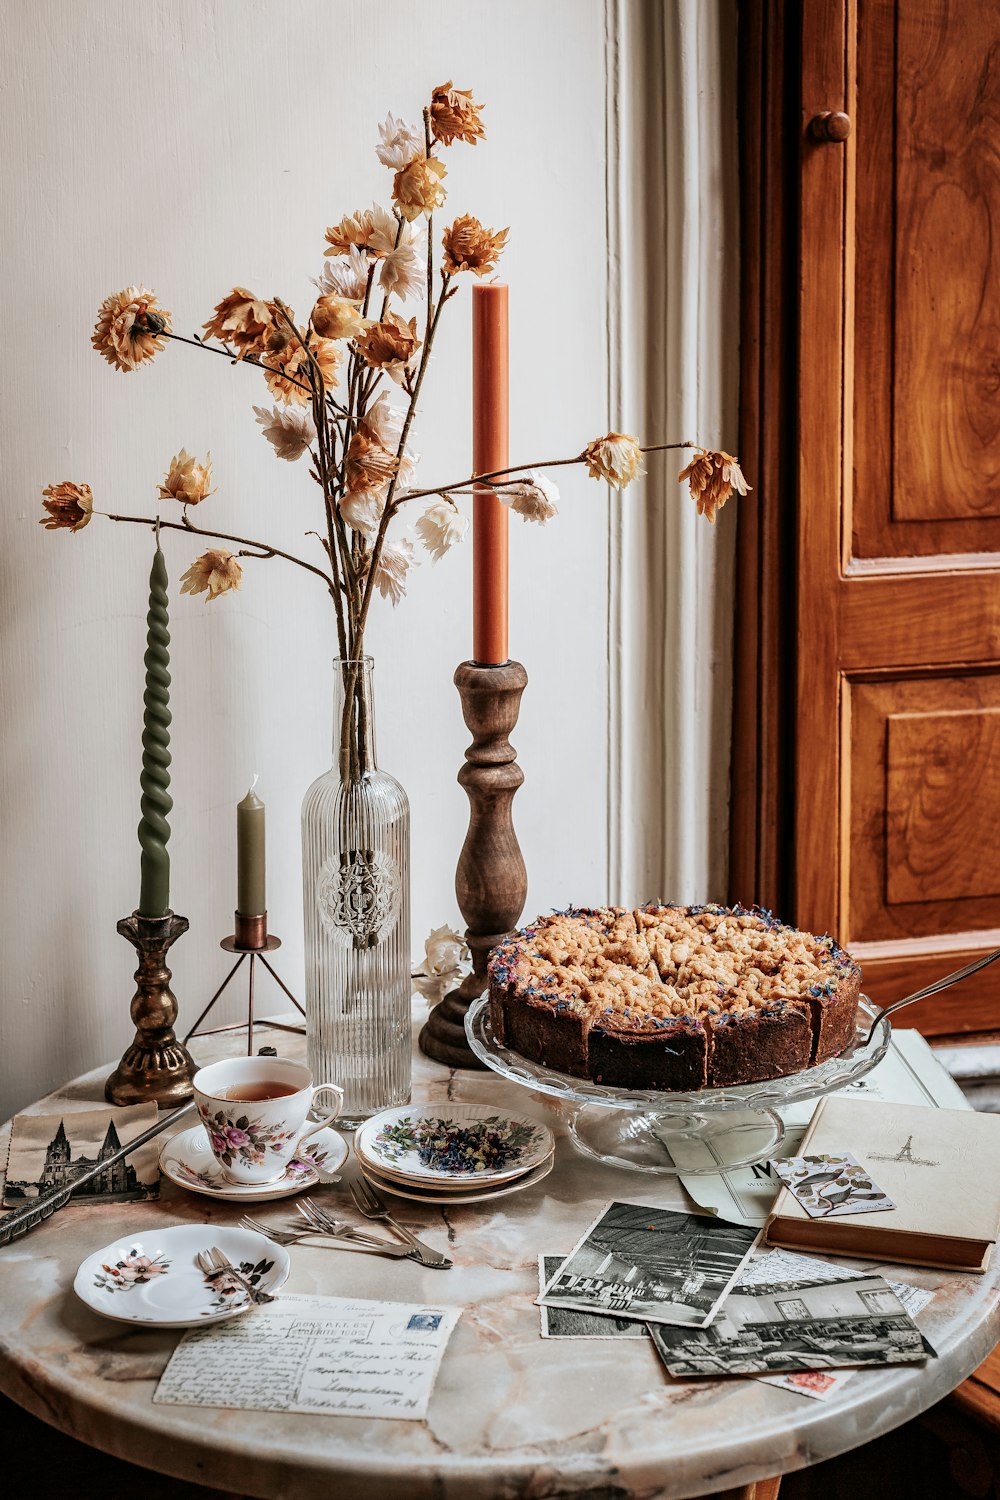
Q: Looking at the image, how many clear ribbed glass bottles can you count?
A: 1